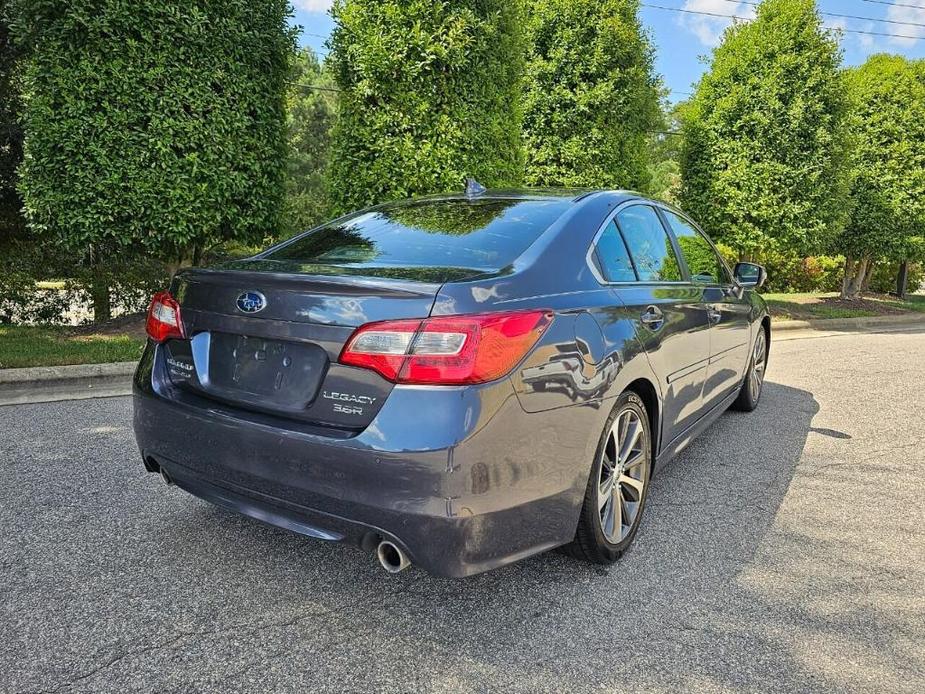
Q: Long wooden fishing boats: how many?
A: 0